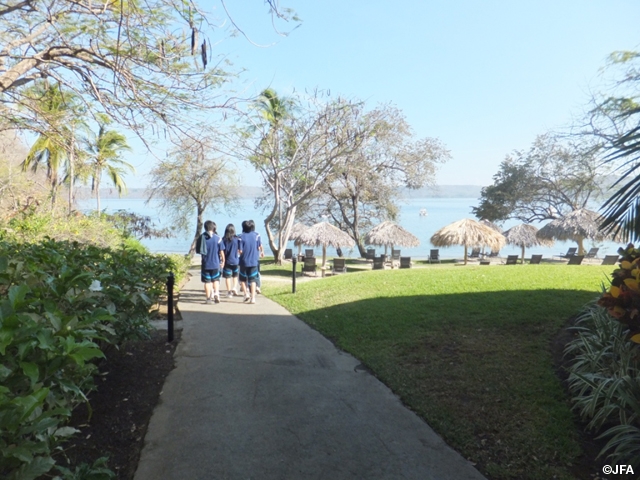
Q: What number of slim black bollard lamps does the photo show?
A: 2